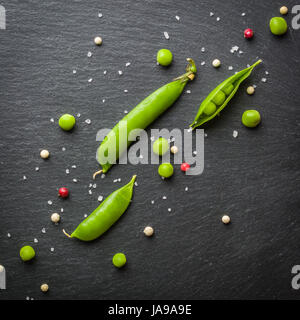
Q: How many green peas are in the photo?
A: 11